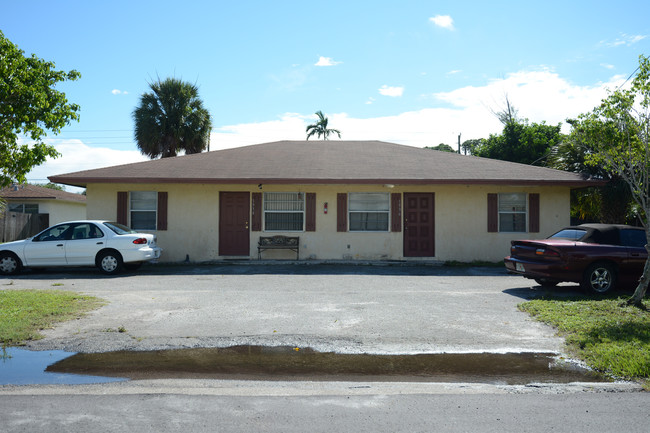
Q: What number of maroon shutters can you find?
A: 8